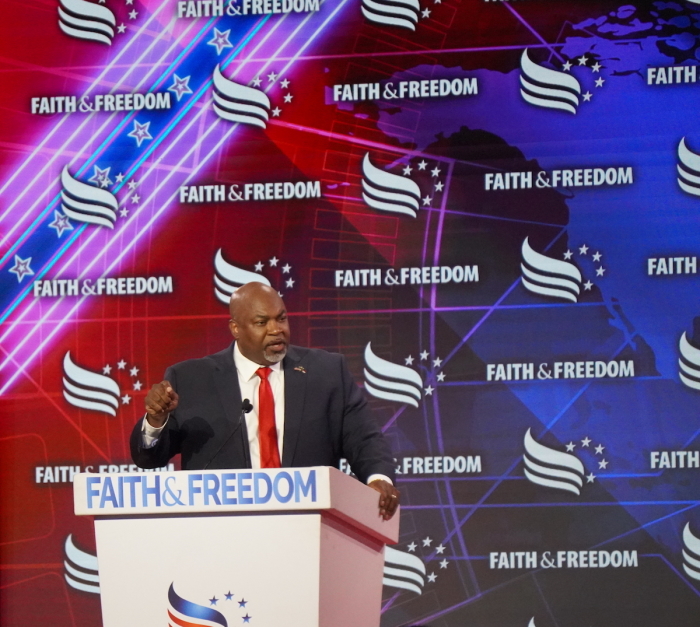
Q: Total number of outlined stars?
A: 6